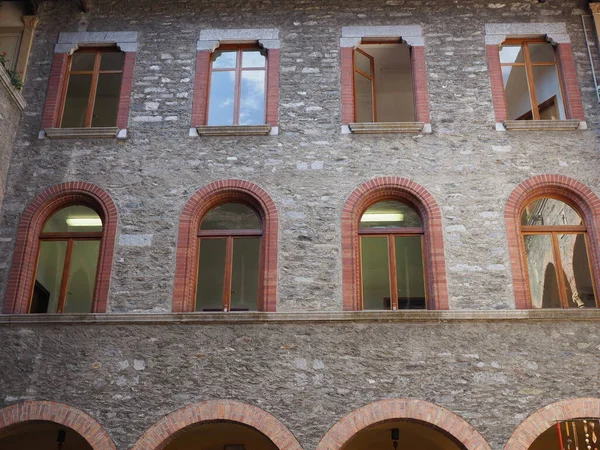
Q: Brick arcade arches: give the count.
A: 4